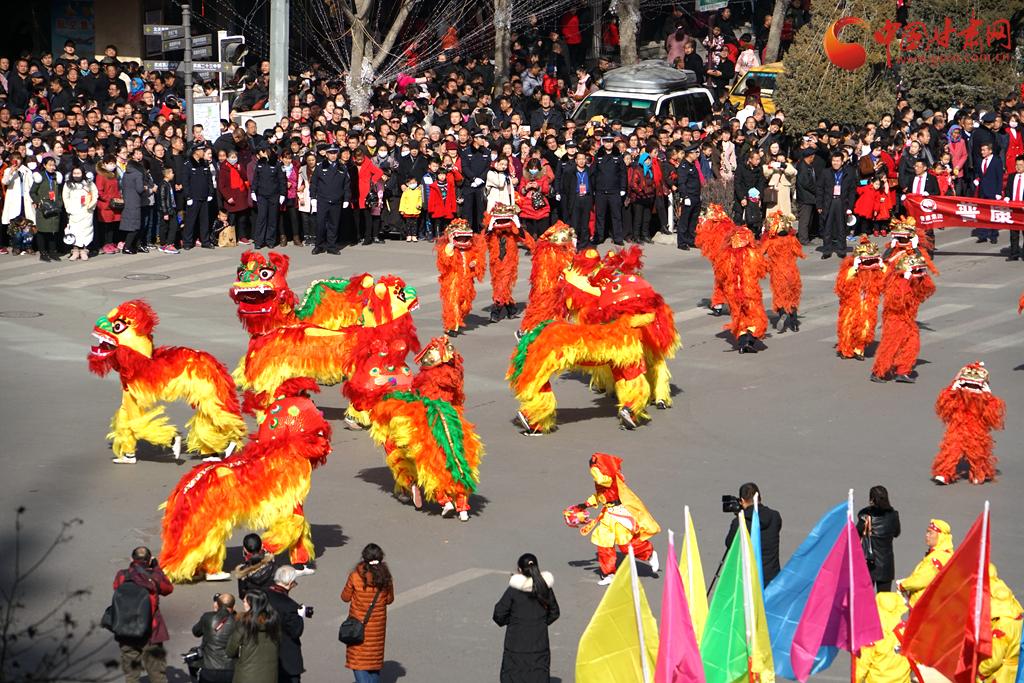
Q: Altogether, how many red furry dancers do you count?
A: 11